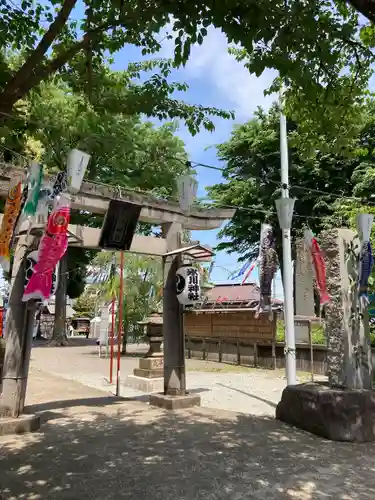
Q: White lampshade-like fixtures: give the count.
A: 4